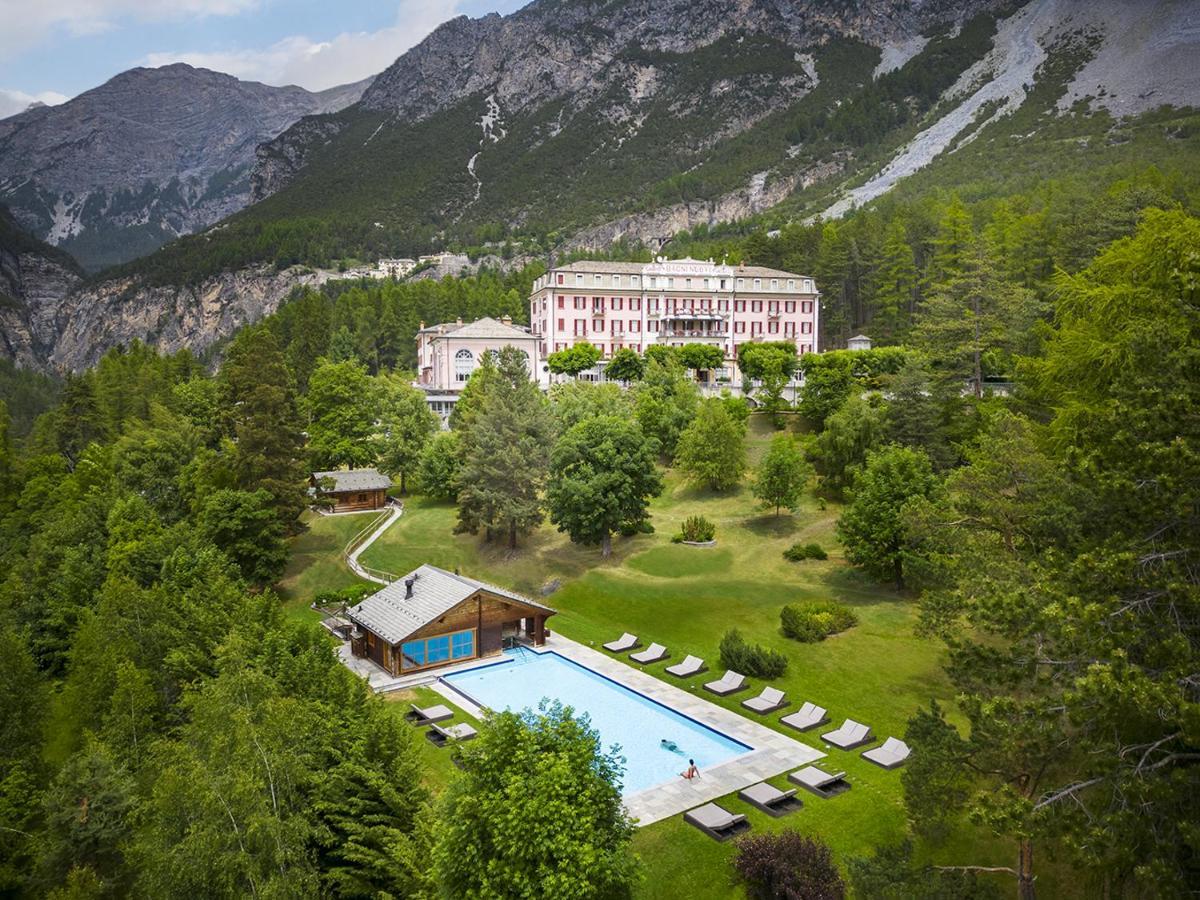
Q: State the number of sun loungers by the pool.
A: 13